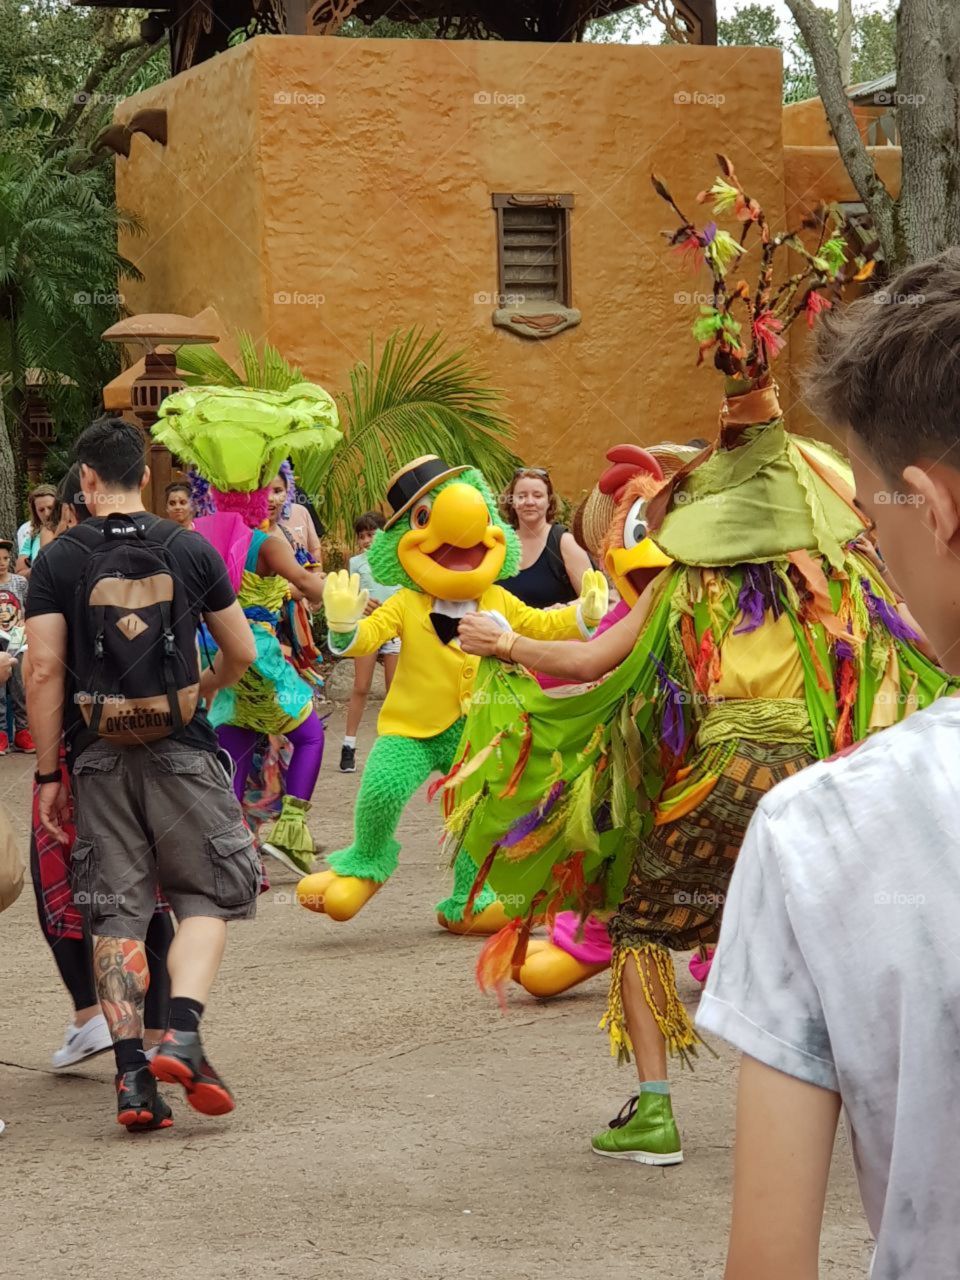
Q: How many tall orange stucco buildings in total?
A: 1